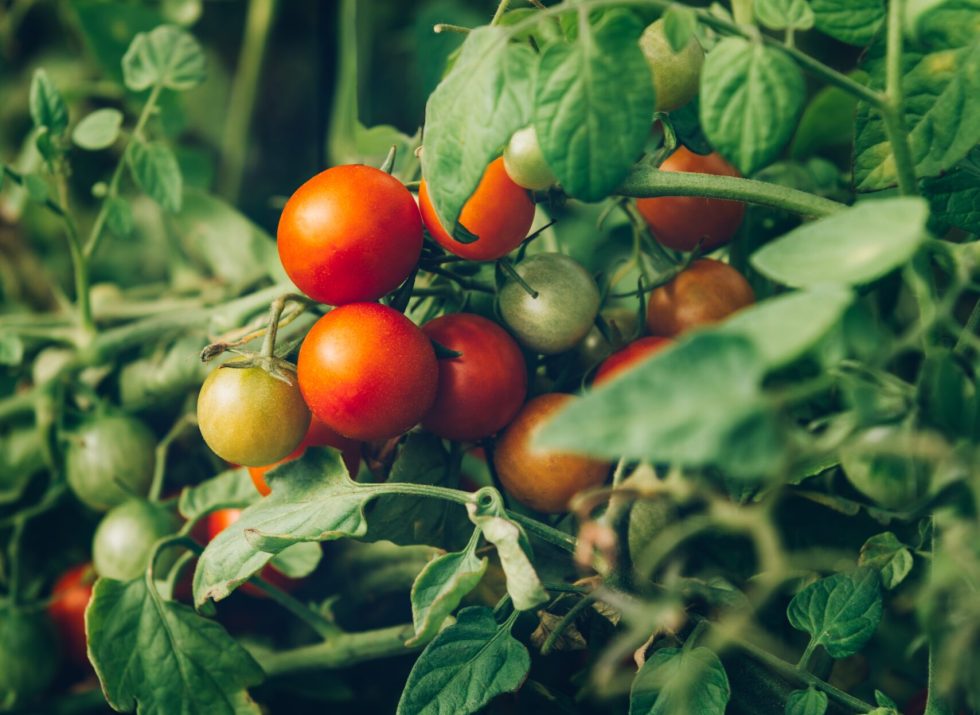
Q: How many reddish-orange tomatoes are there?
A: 11